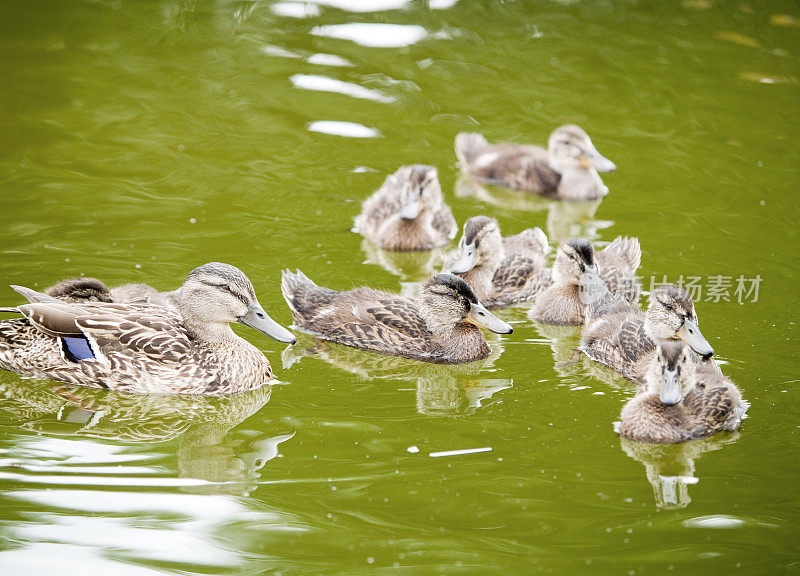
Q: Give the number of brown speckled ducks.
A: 9